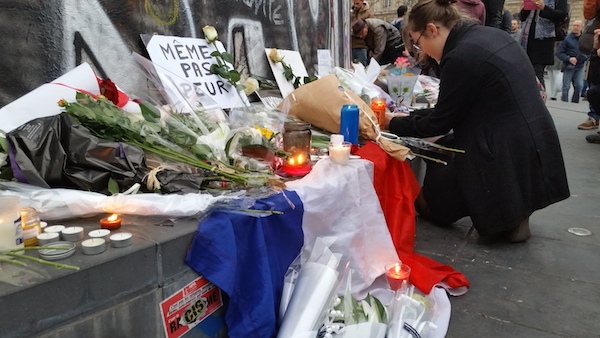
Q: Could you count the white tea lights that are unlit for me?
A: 7